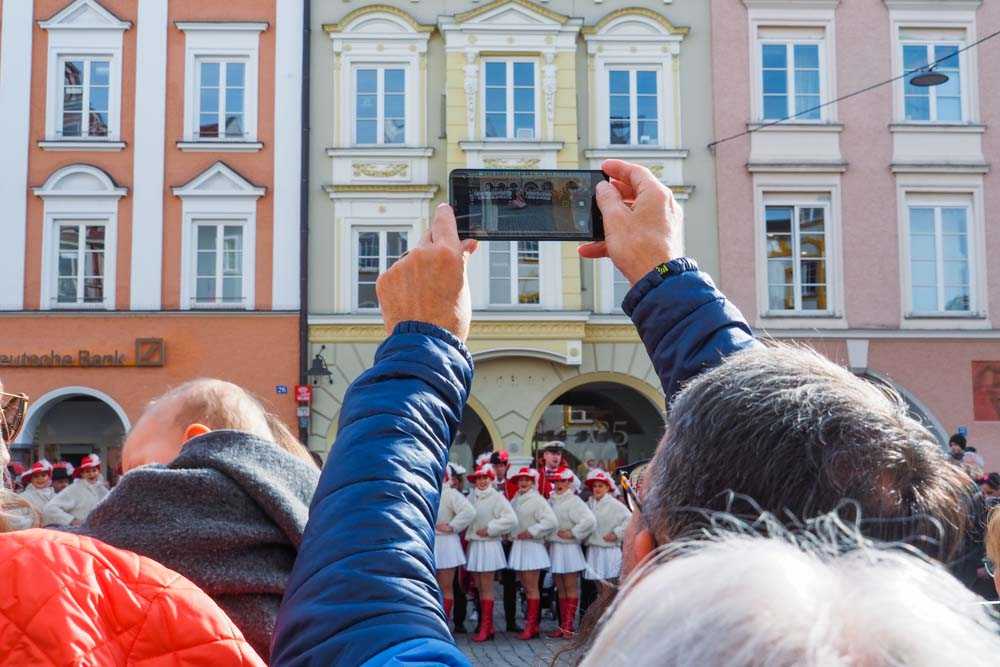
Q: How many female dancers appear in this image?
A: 7